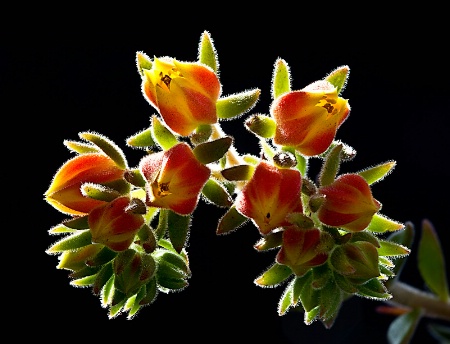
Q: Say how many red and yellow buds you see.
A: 8